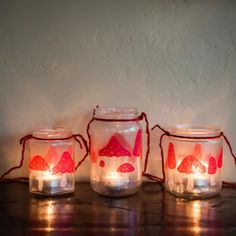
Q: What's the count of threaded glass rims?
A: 3